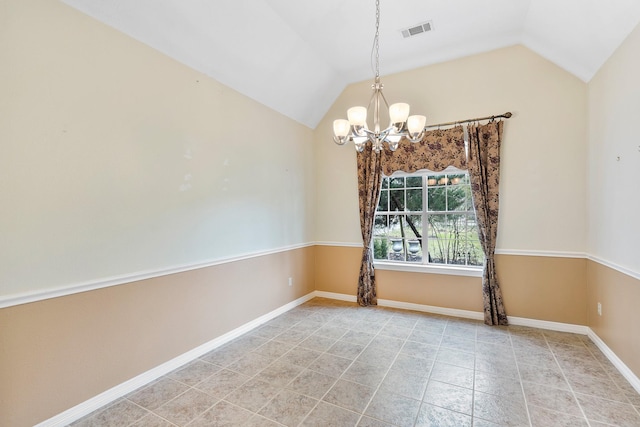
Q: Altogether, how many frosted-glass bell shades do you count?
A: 6